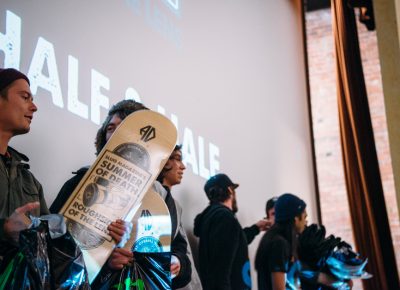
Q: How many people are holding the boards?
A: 2